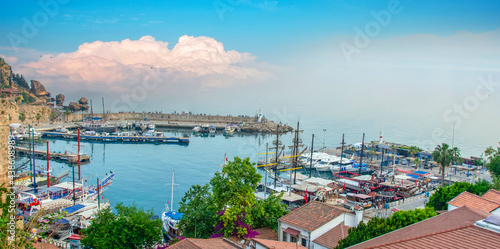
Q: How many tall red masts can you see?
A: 2